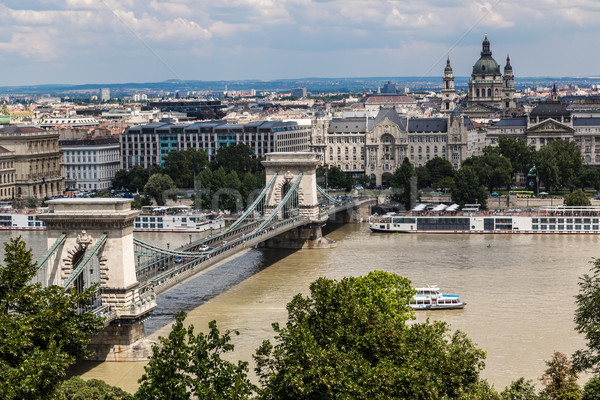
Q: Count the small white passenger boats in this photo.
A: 1